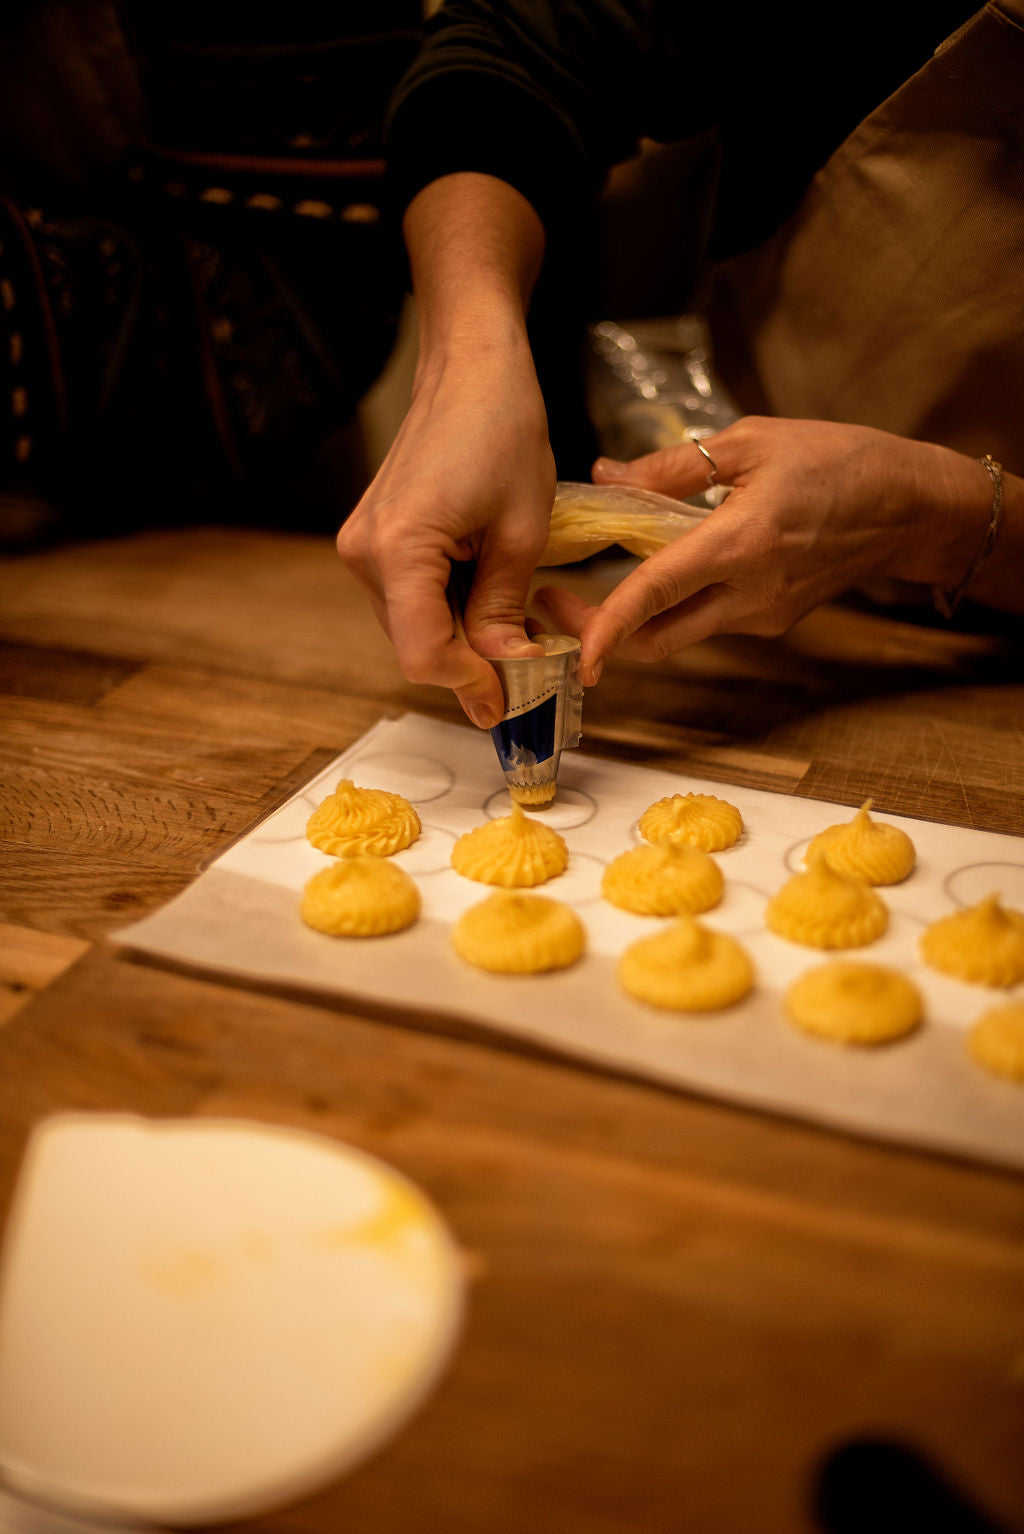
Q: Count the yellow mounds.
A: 12